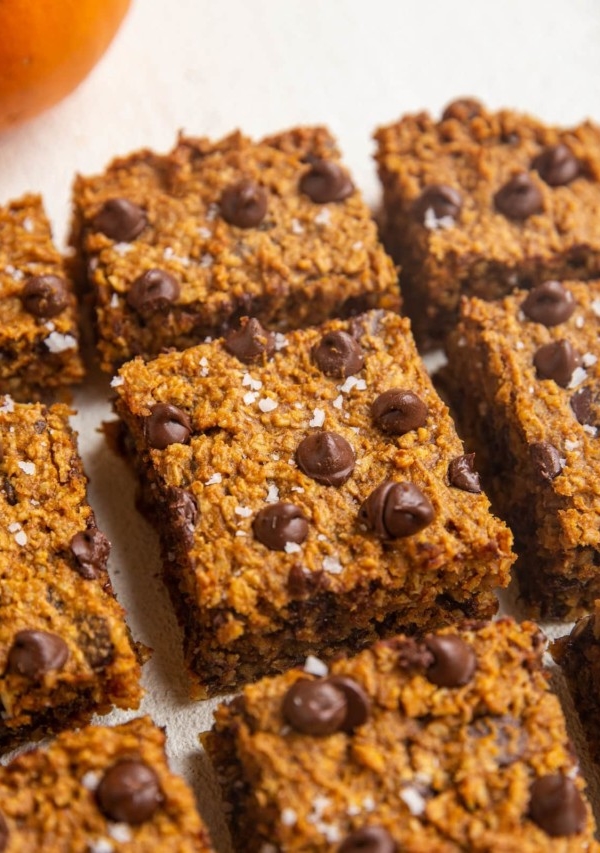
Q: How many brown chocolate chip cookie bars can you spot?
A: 9